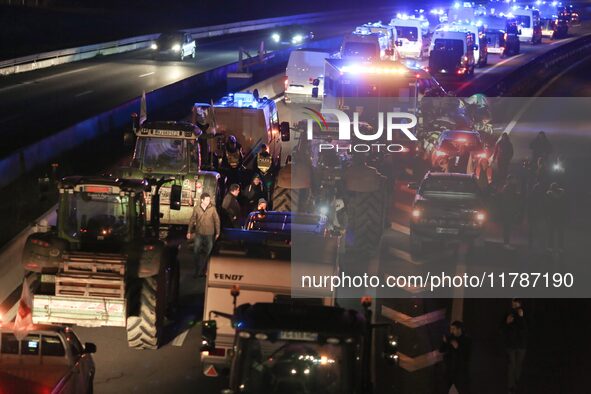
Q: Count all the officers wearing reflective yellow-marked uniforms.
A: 2